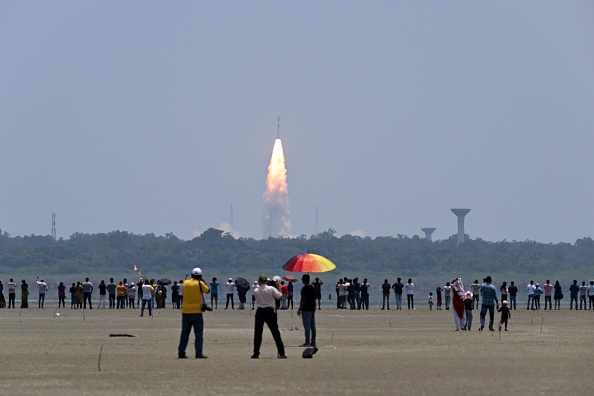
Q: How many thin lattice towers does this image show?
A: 3